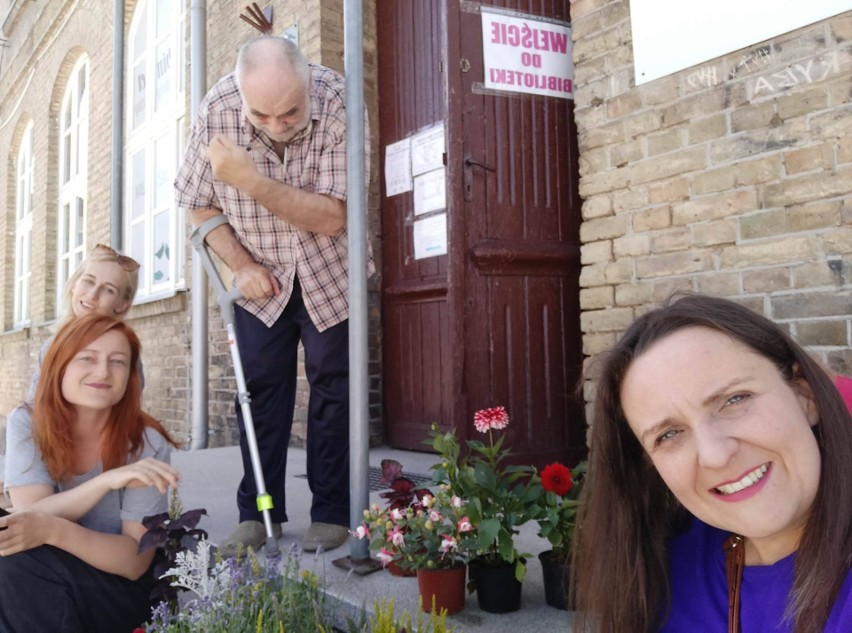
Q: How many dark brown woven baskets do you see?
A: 0